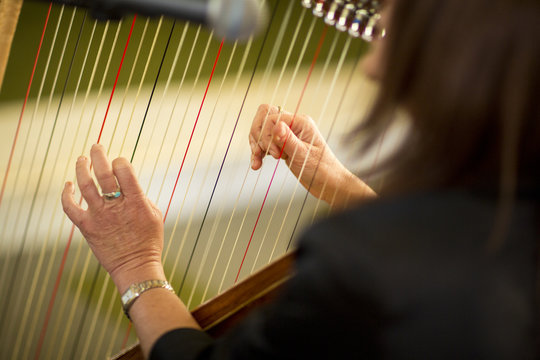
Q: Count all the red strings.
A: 4